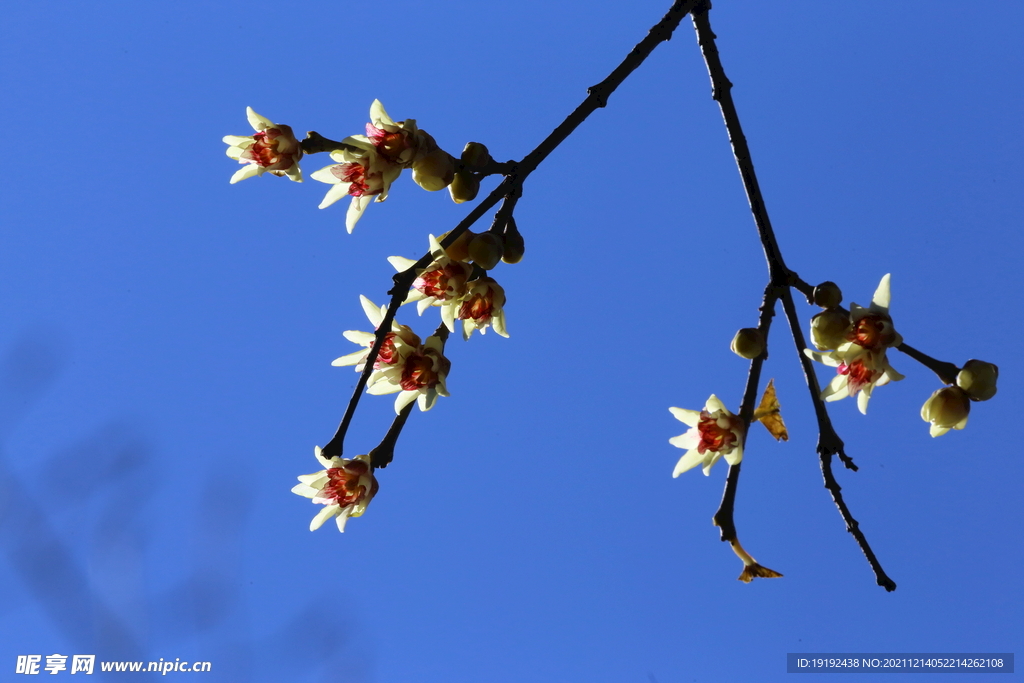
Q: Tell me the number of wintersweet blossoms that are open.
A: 11